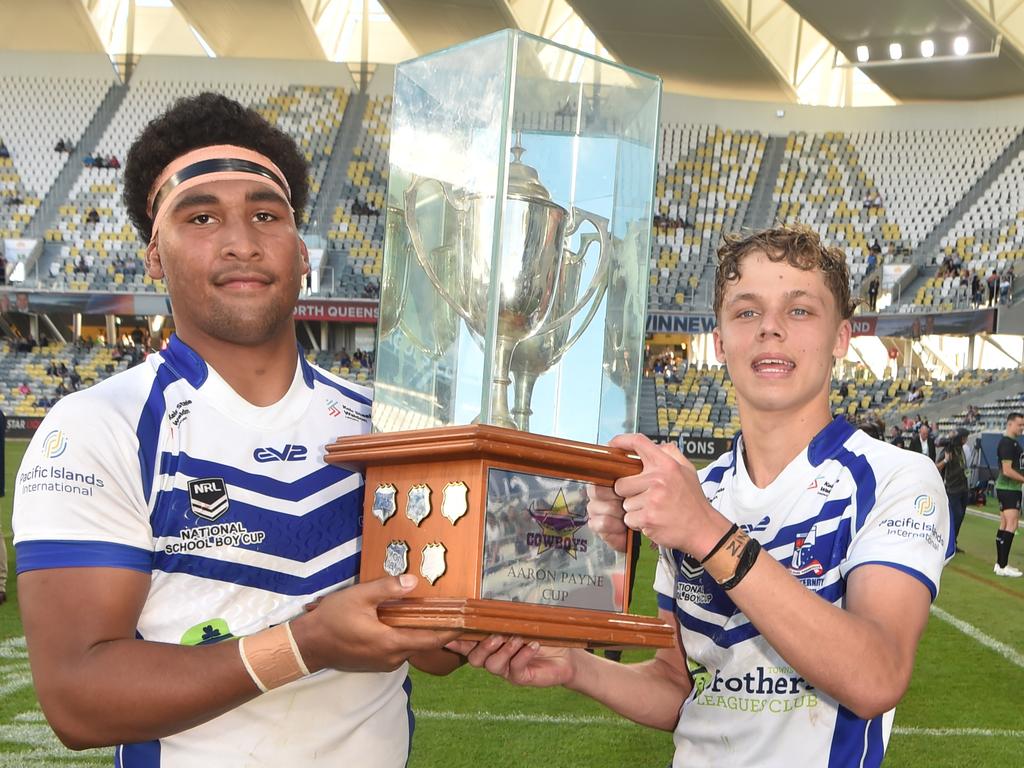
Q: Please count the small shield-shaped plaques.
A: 5